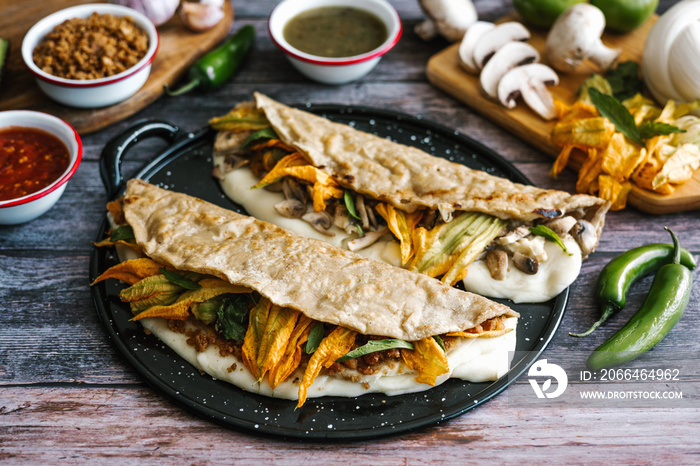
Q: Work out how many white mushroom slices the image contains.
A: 4